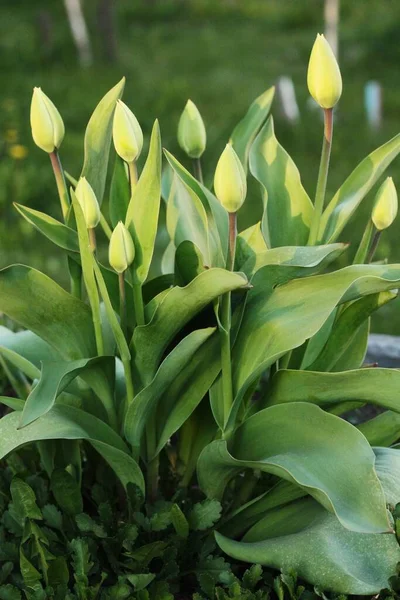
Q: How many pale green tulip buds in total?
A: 8